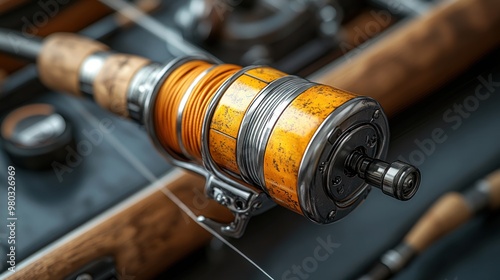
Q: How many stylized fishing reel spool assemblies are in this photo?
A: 1